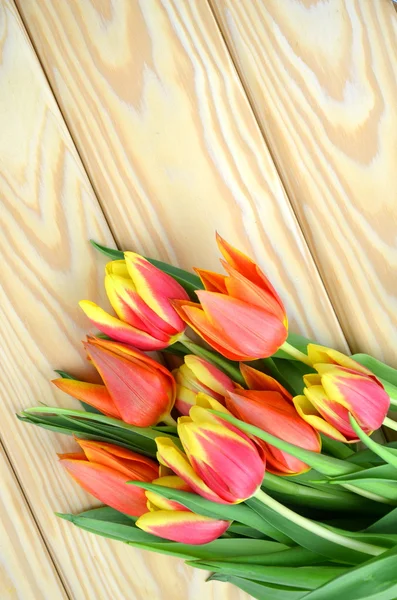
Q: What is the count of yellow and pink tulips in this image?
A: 5